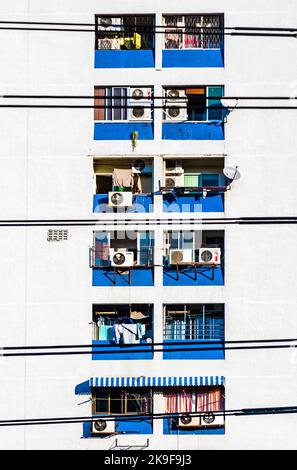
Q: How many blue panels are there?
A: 12